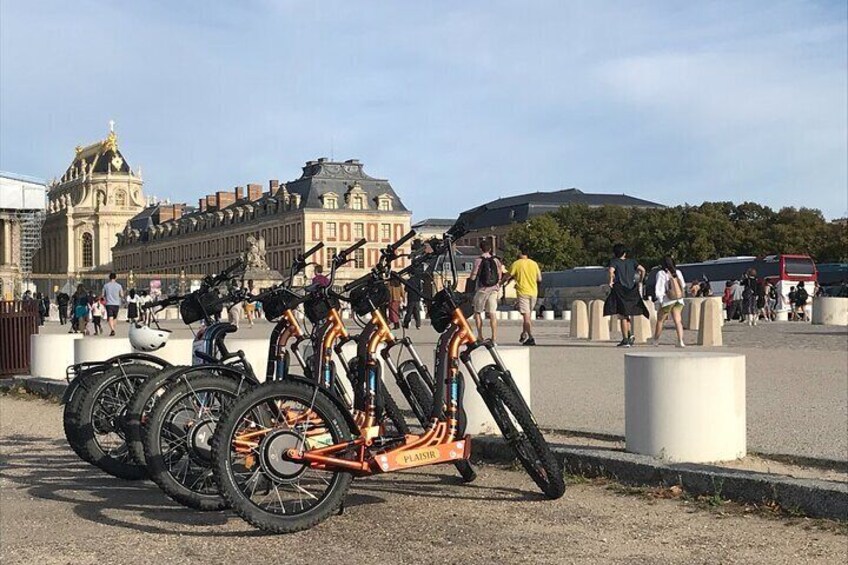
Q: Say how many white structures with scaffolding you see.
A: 1